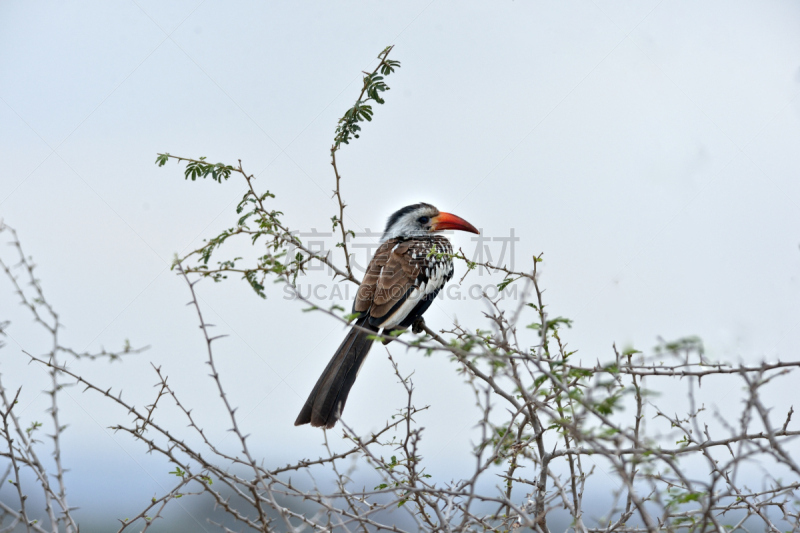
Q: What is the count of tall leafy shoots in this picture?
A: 2